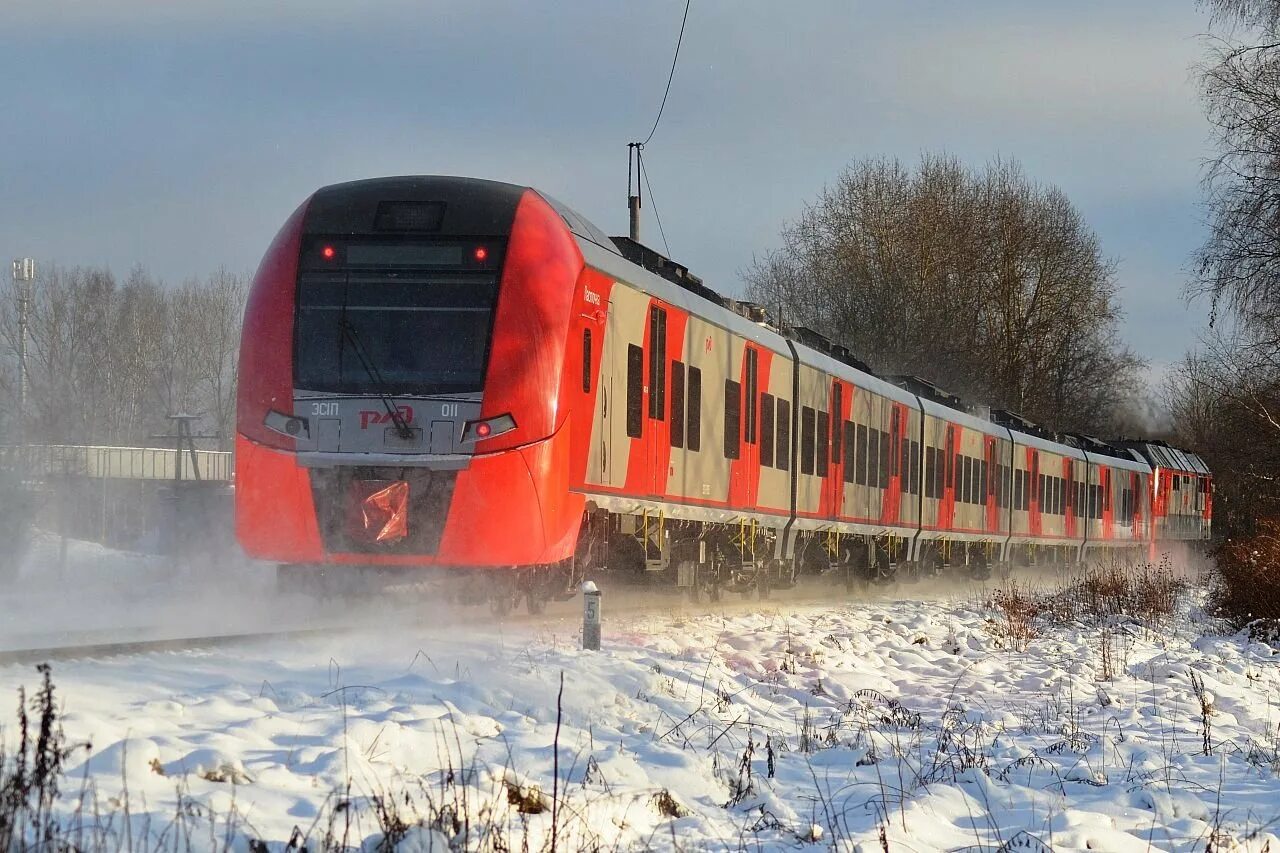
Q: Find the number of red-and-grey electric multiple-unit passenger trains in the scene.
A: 1